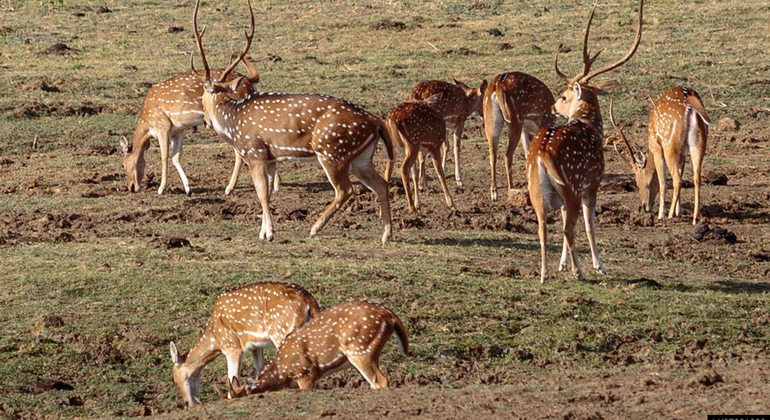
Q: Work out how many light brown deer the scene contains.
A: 9